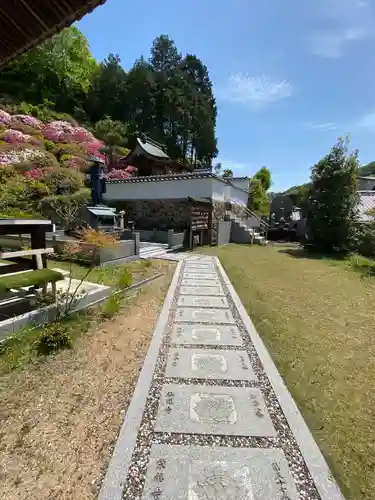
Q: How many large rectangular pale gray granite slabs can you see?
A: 12